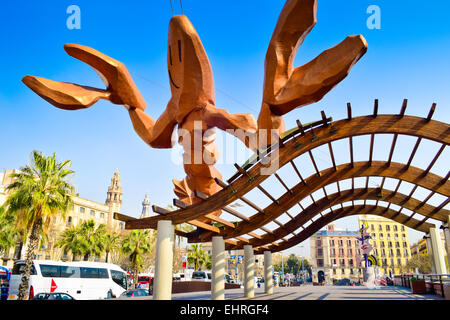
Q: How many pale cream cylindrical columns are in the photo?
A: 4